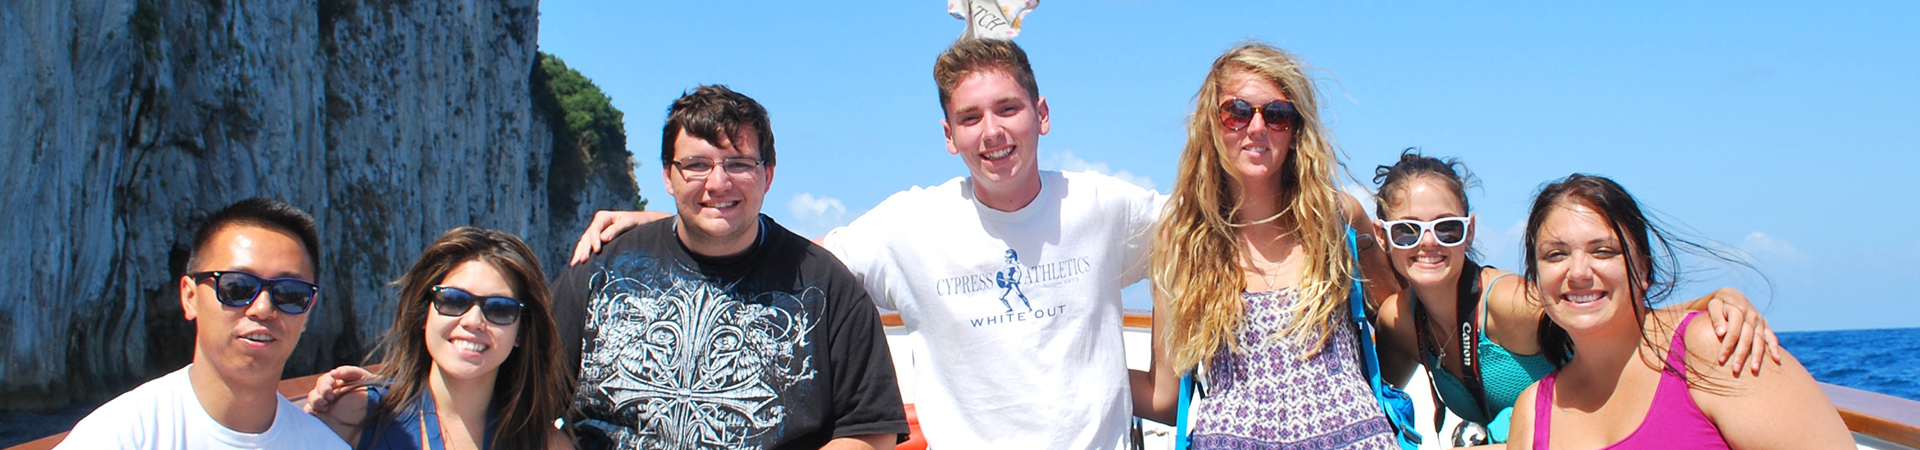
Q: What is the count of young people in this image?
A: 7